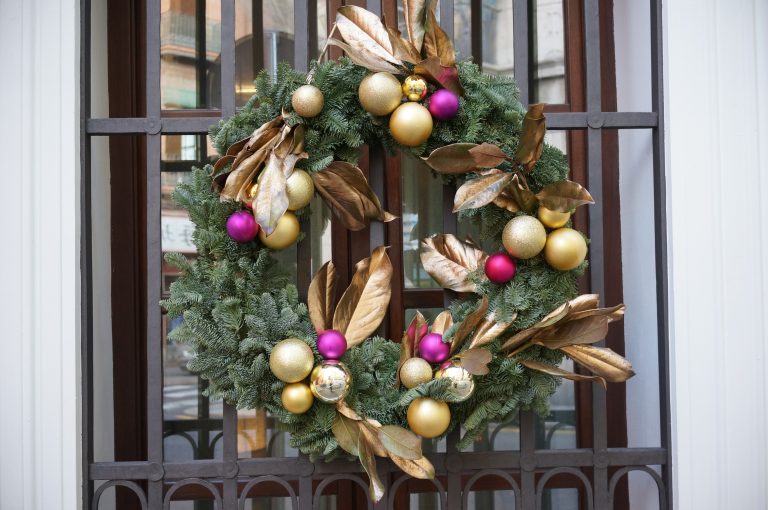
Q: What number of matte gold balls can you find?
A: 6